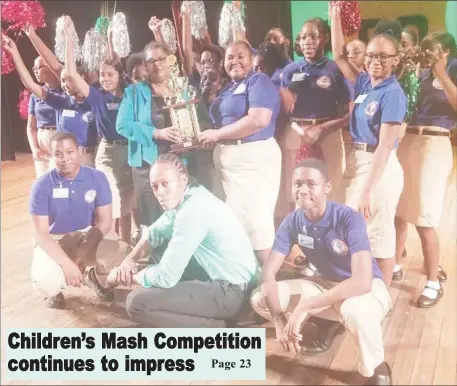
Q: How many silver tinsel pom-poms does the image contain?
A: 6